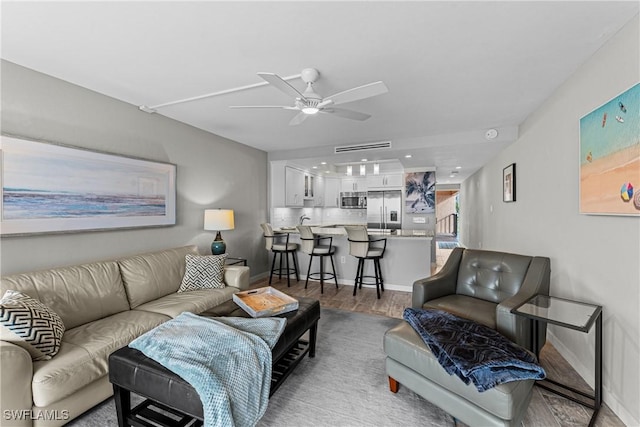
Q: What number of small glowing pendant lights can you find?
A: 3